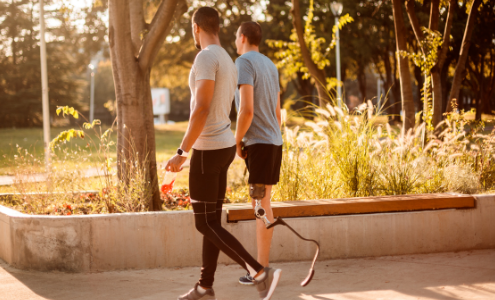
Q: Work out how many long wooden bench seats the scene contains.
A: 1